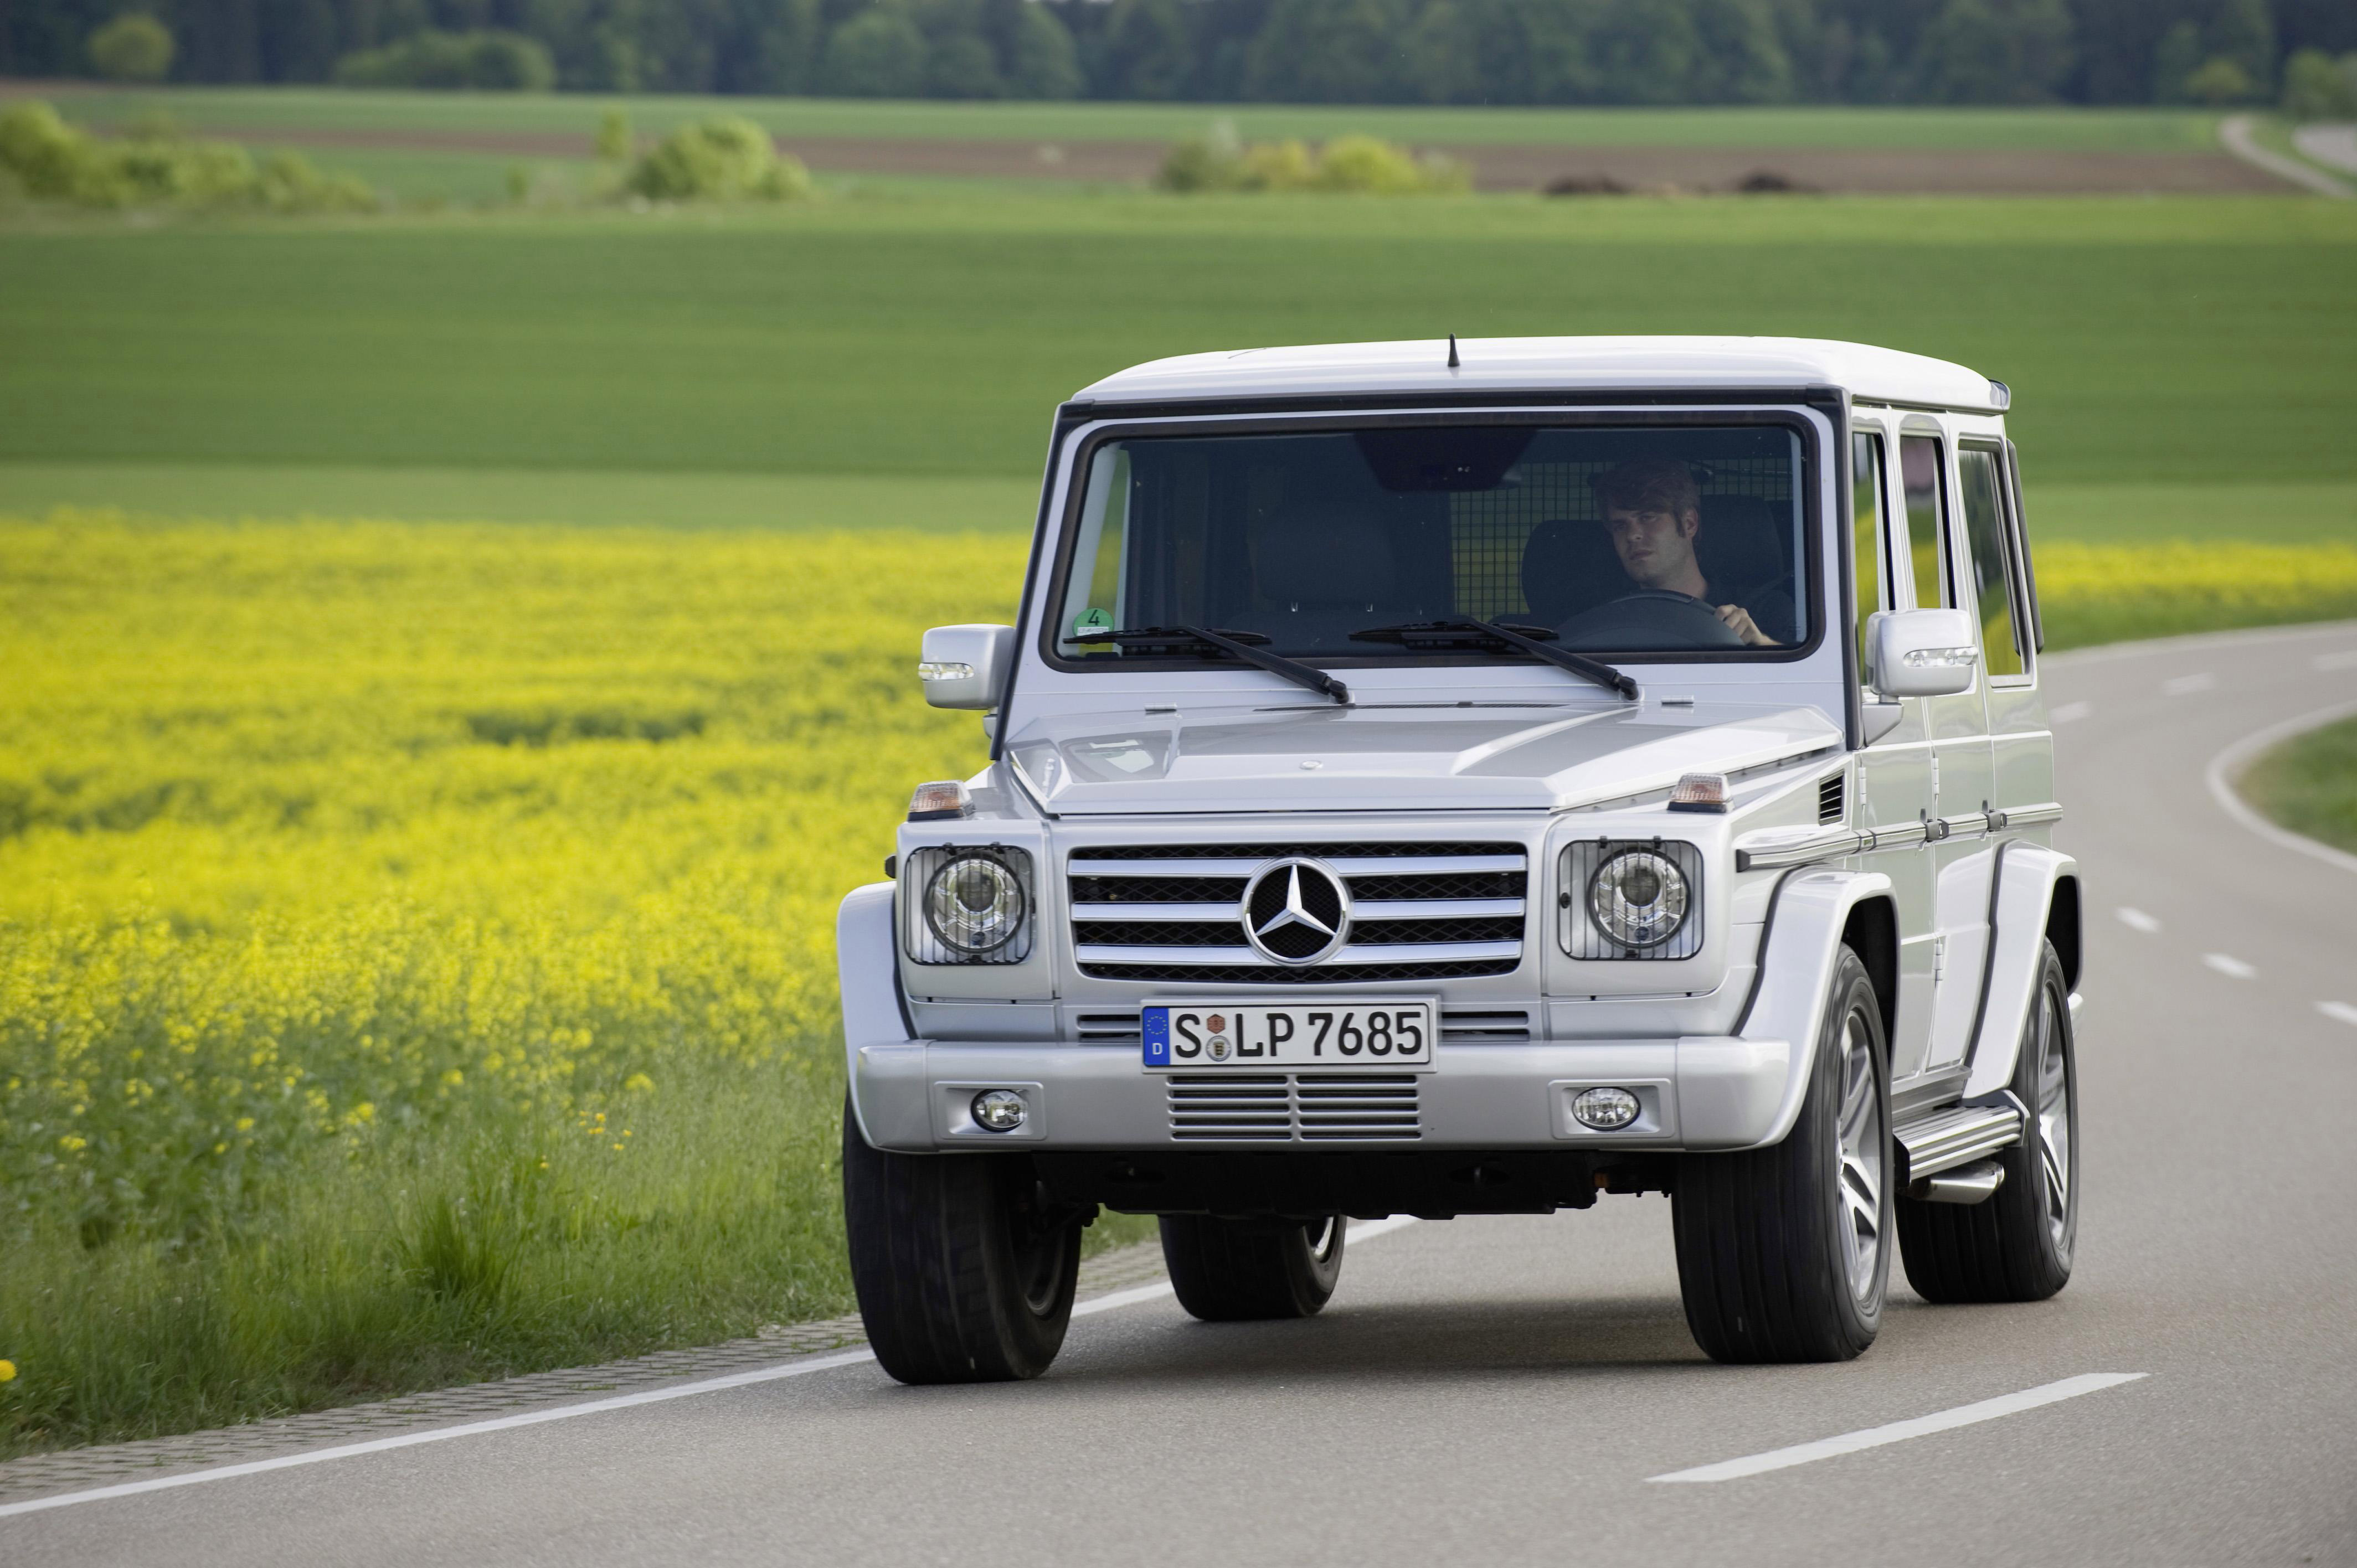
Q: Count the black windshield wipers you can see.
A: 2